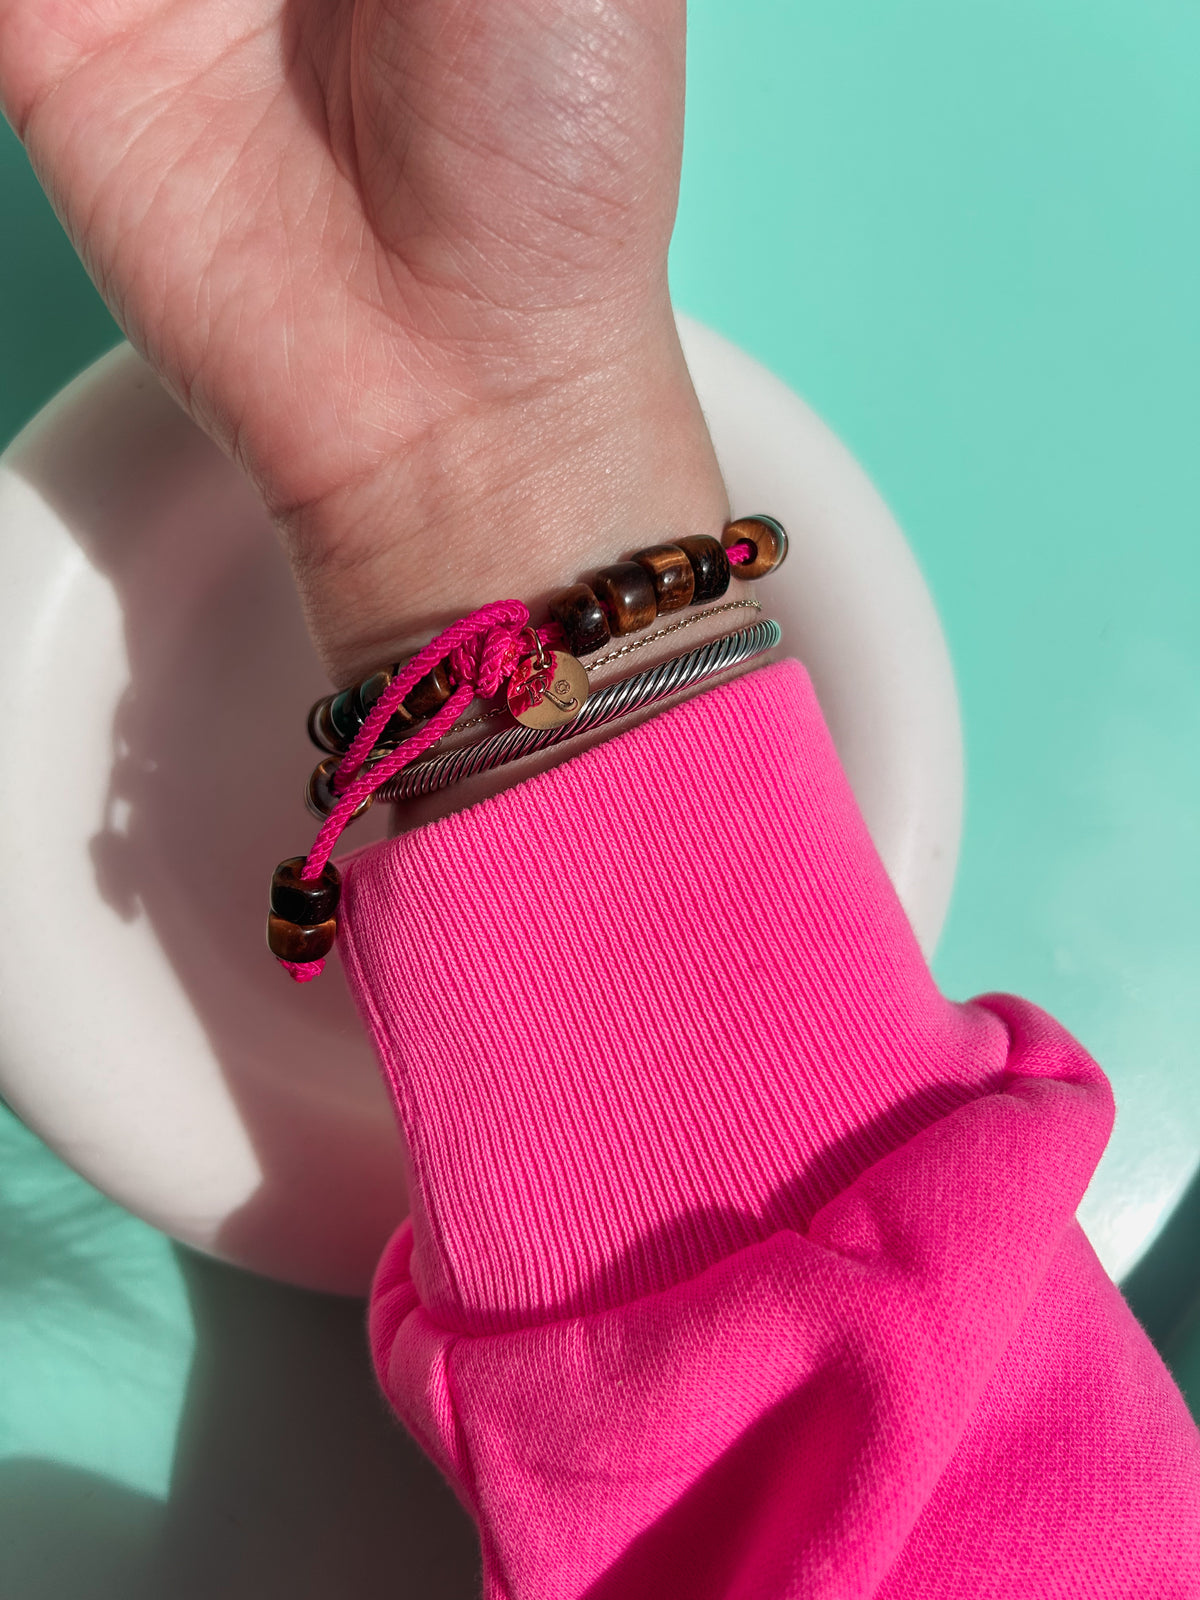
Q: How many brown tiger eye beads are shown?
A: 12